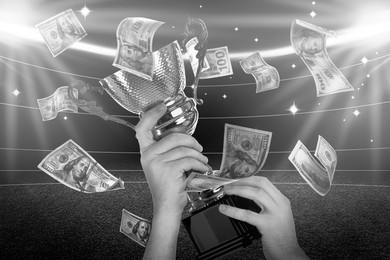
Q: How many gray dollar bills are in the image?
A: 10